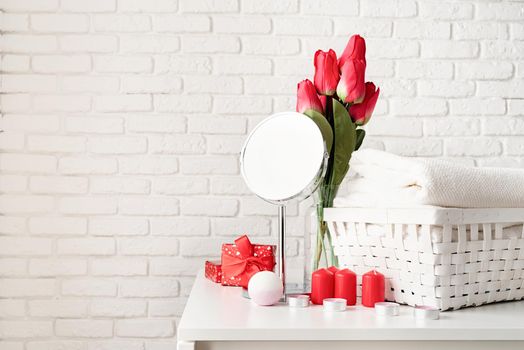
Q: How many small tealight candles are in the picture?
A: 4